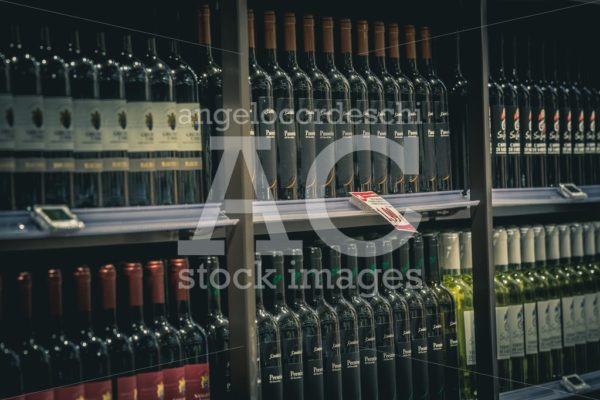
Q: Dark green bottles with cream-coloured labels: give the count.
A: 8